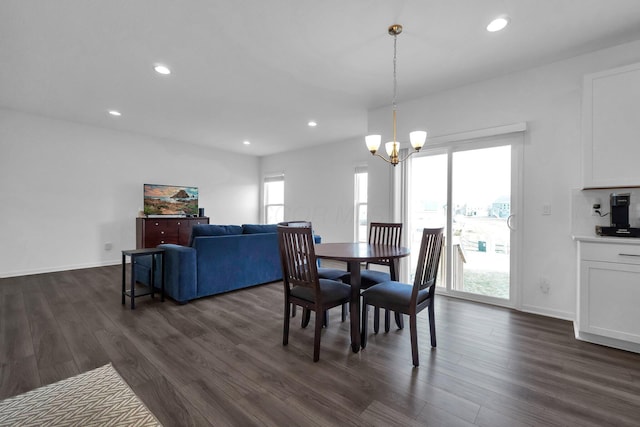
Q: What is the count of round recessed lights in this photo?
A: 5